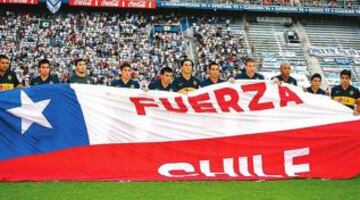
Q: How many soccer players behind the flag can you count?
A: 11